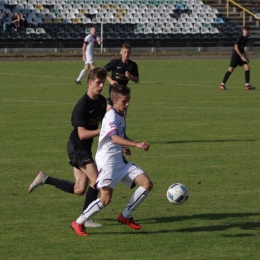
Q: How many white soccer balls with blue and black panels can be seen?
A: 1